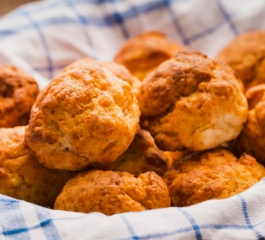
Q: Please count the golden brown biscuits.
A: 11